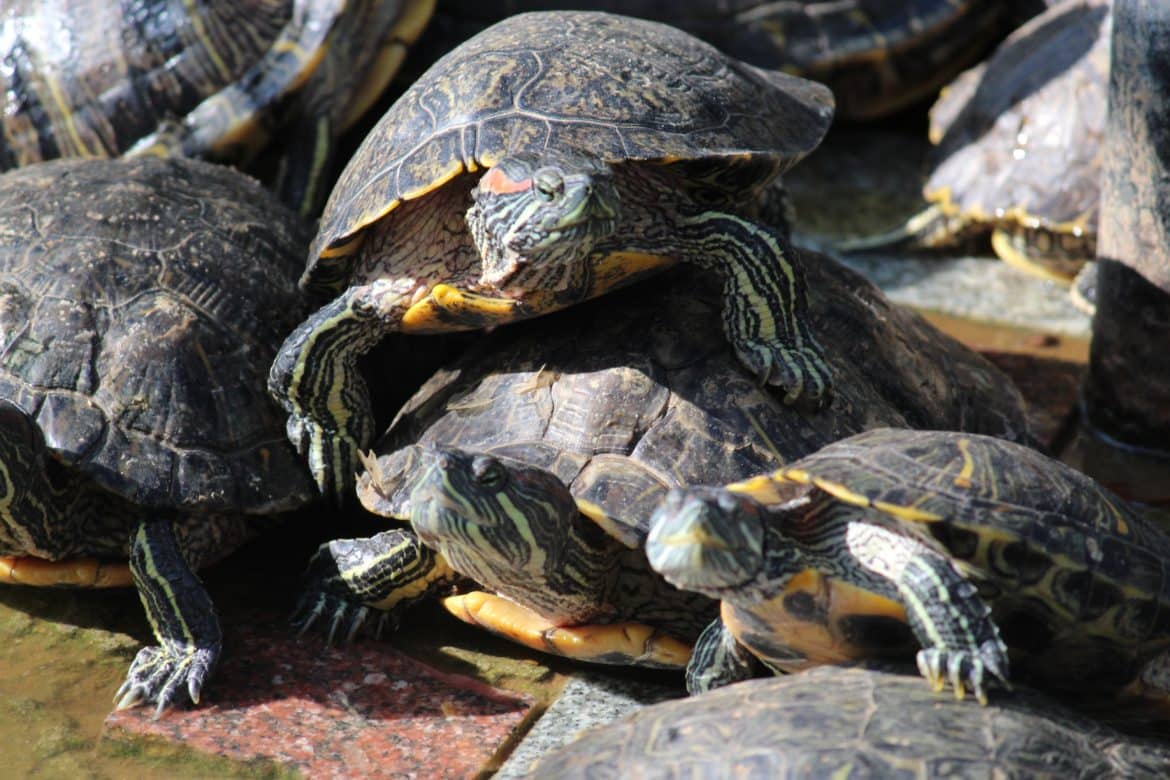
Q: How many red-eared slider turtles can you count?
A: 8